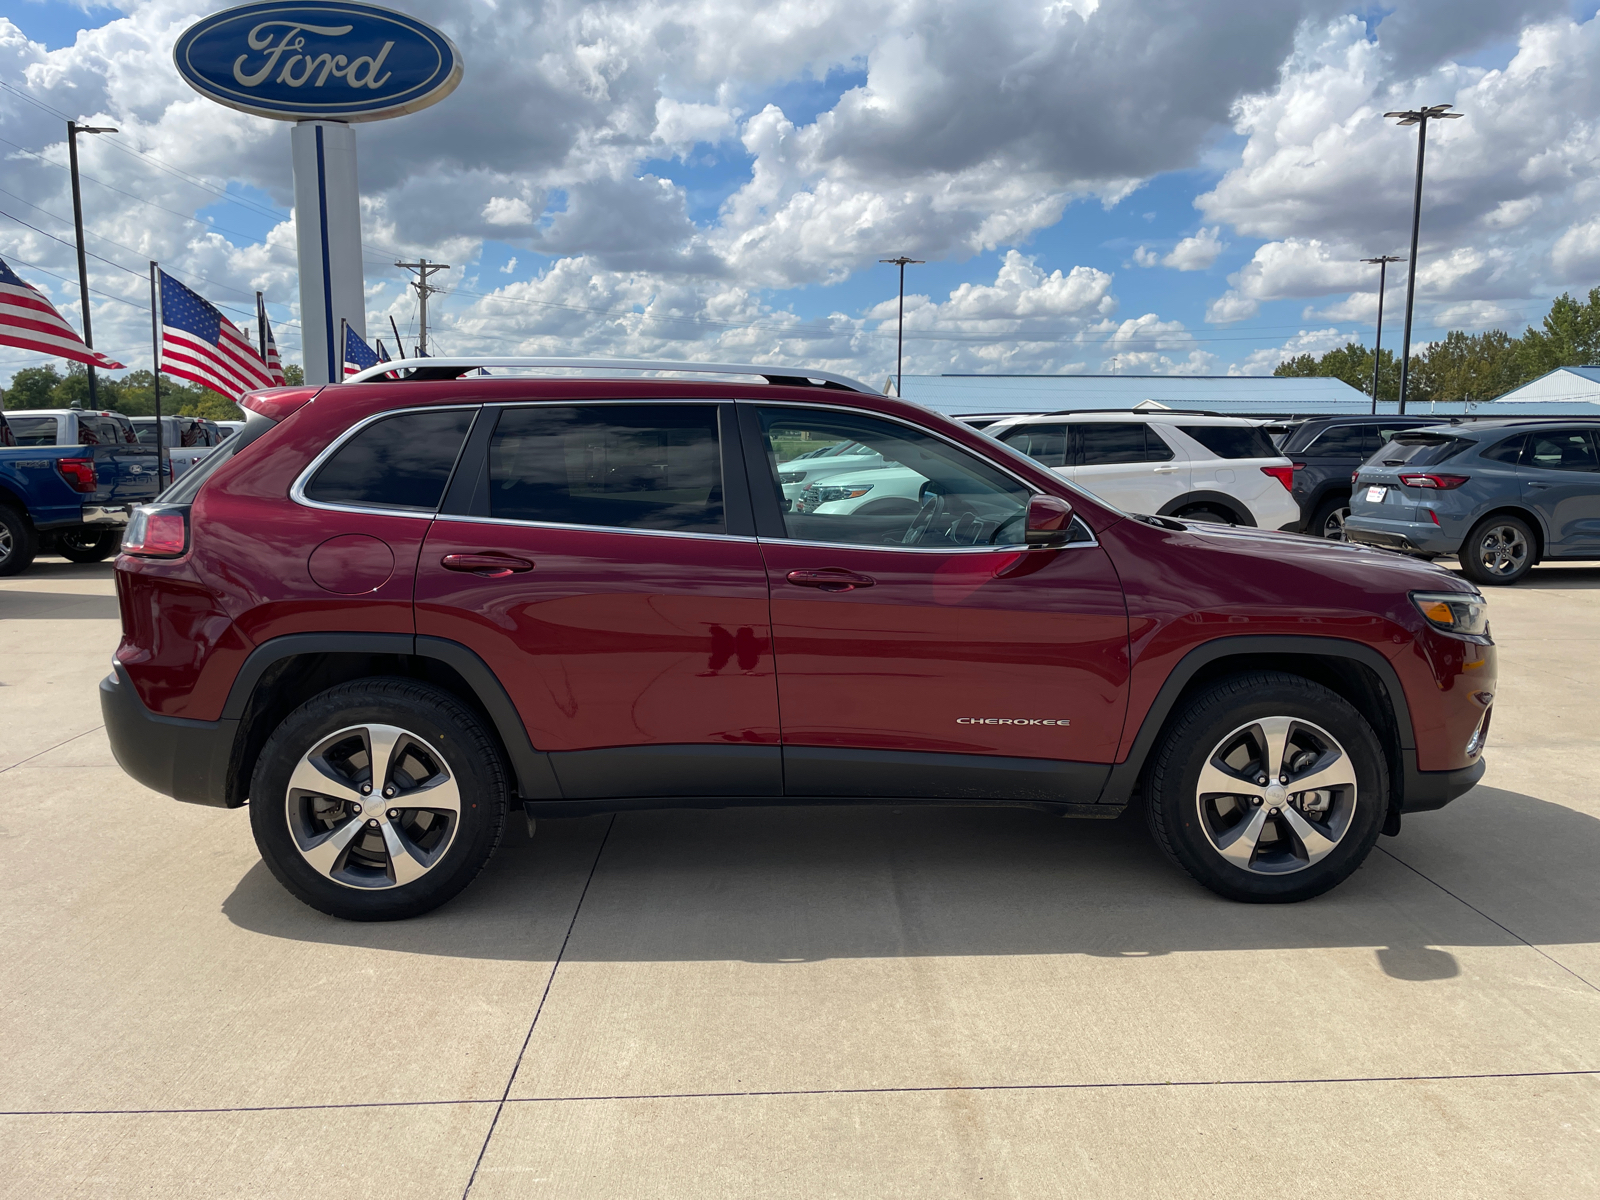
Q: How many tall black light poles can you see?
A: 4